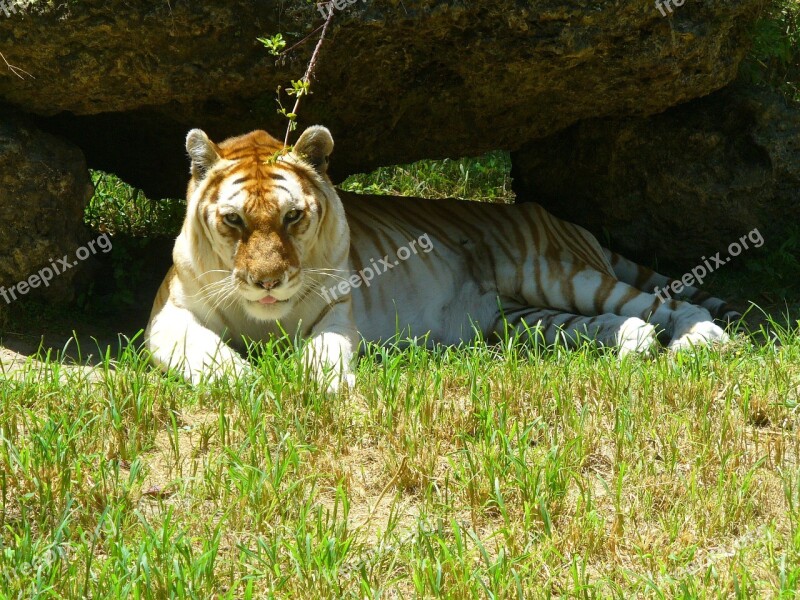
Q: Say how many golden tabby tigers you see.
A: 1